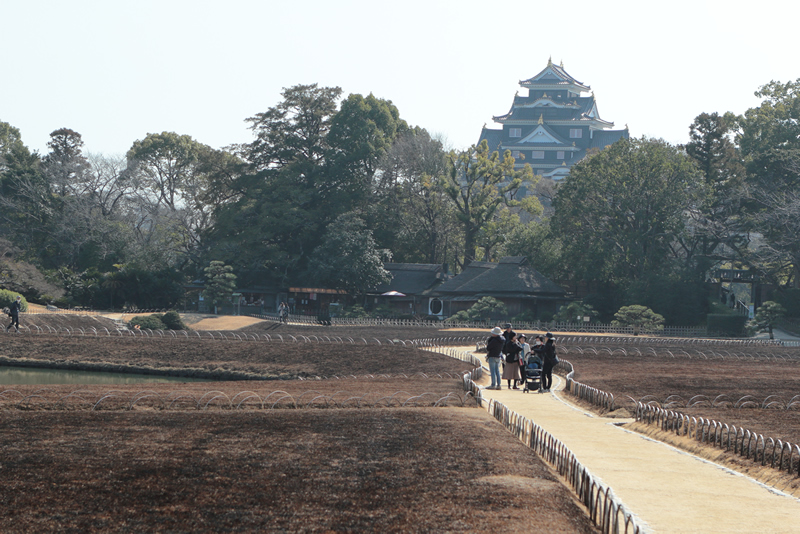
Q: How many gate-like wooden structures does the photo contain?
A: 1